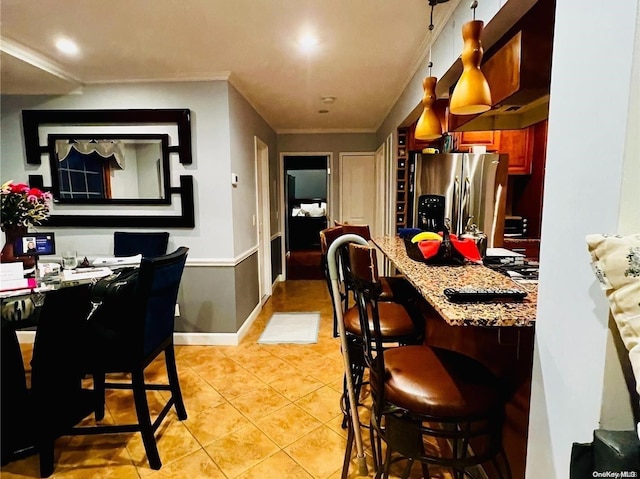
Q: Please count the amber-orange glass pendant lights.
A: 2